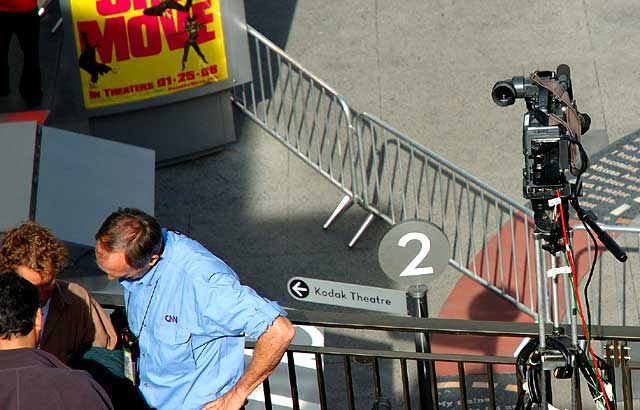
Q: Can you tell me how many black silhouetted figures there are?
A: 3